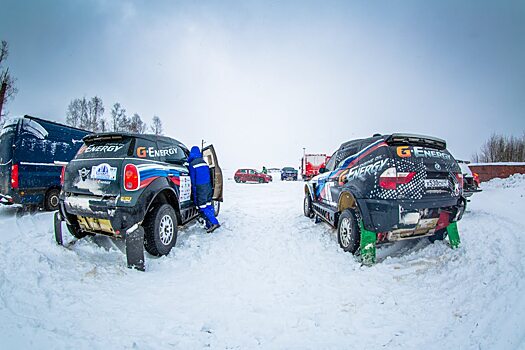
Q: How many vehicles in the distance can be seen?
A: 3